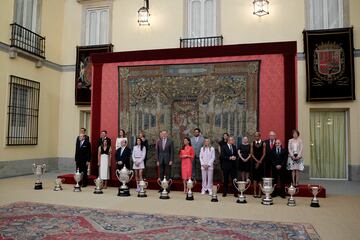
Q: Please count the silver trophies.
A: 13